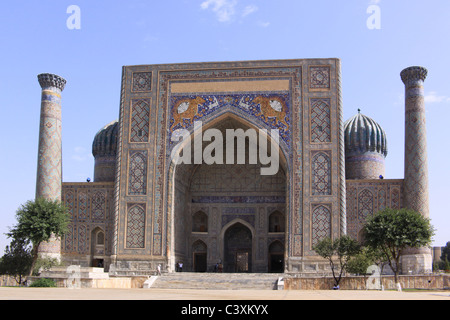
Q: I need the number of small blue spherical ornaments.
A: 2